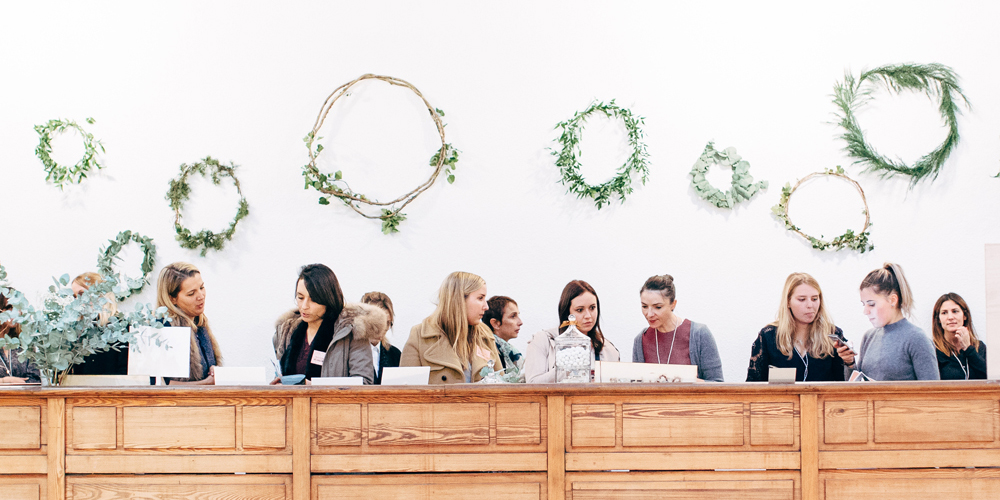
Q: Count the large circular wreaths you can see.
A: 2